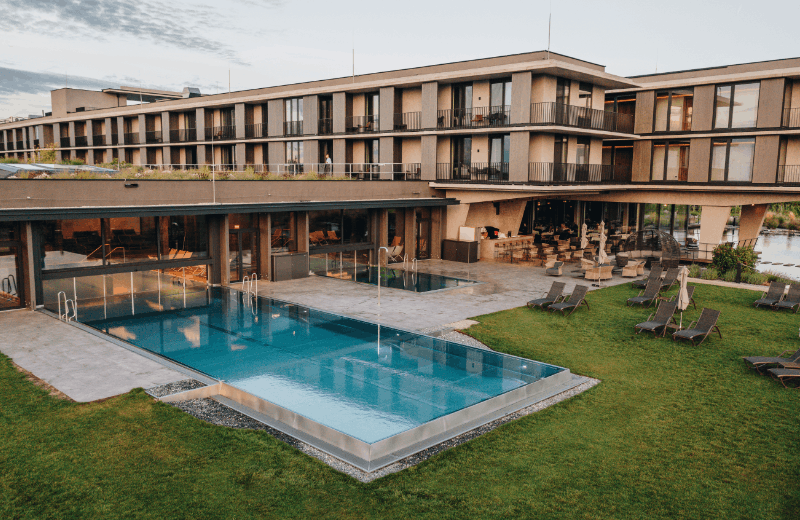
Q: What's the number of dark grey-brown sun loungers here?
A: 12